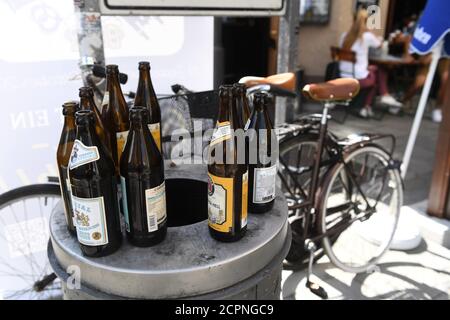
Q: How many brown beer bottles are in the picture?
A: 9